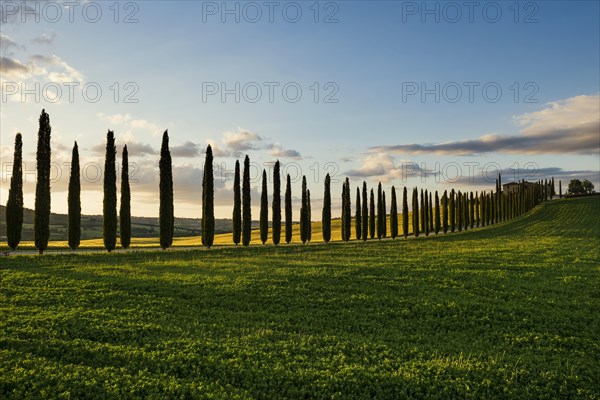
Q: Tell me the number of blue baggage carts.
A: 0